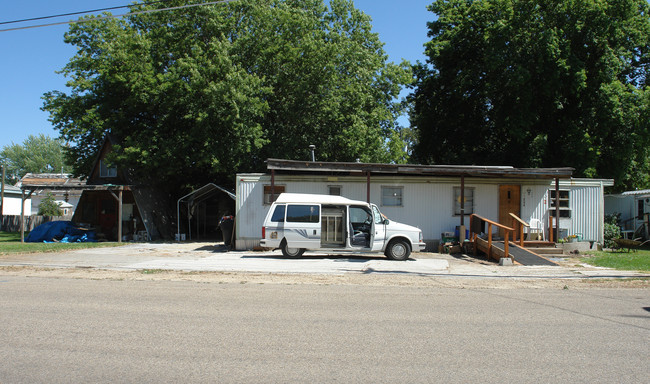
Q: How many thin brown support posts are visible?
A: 4